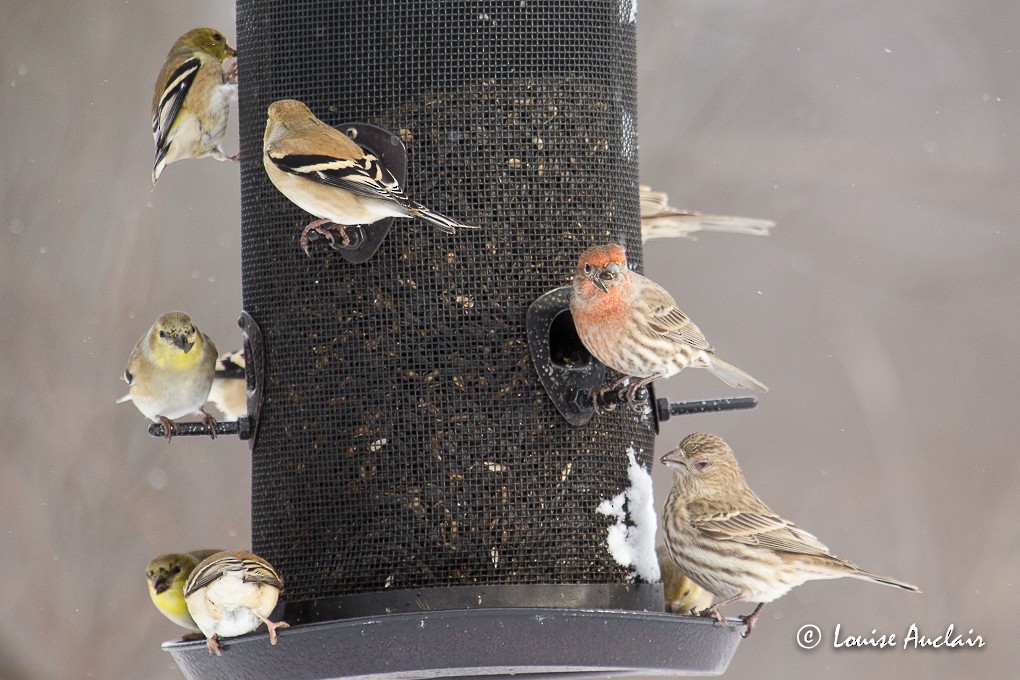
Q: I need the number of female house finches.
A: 1